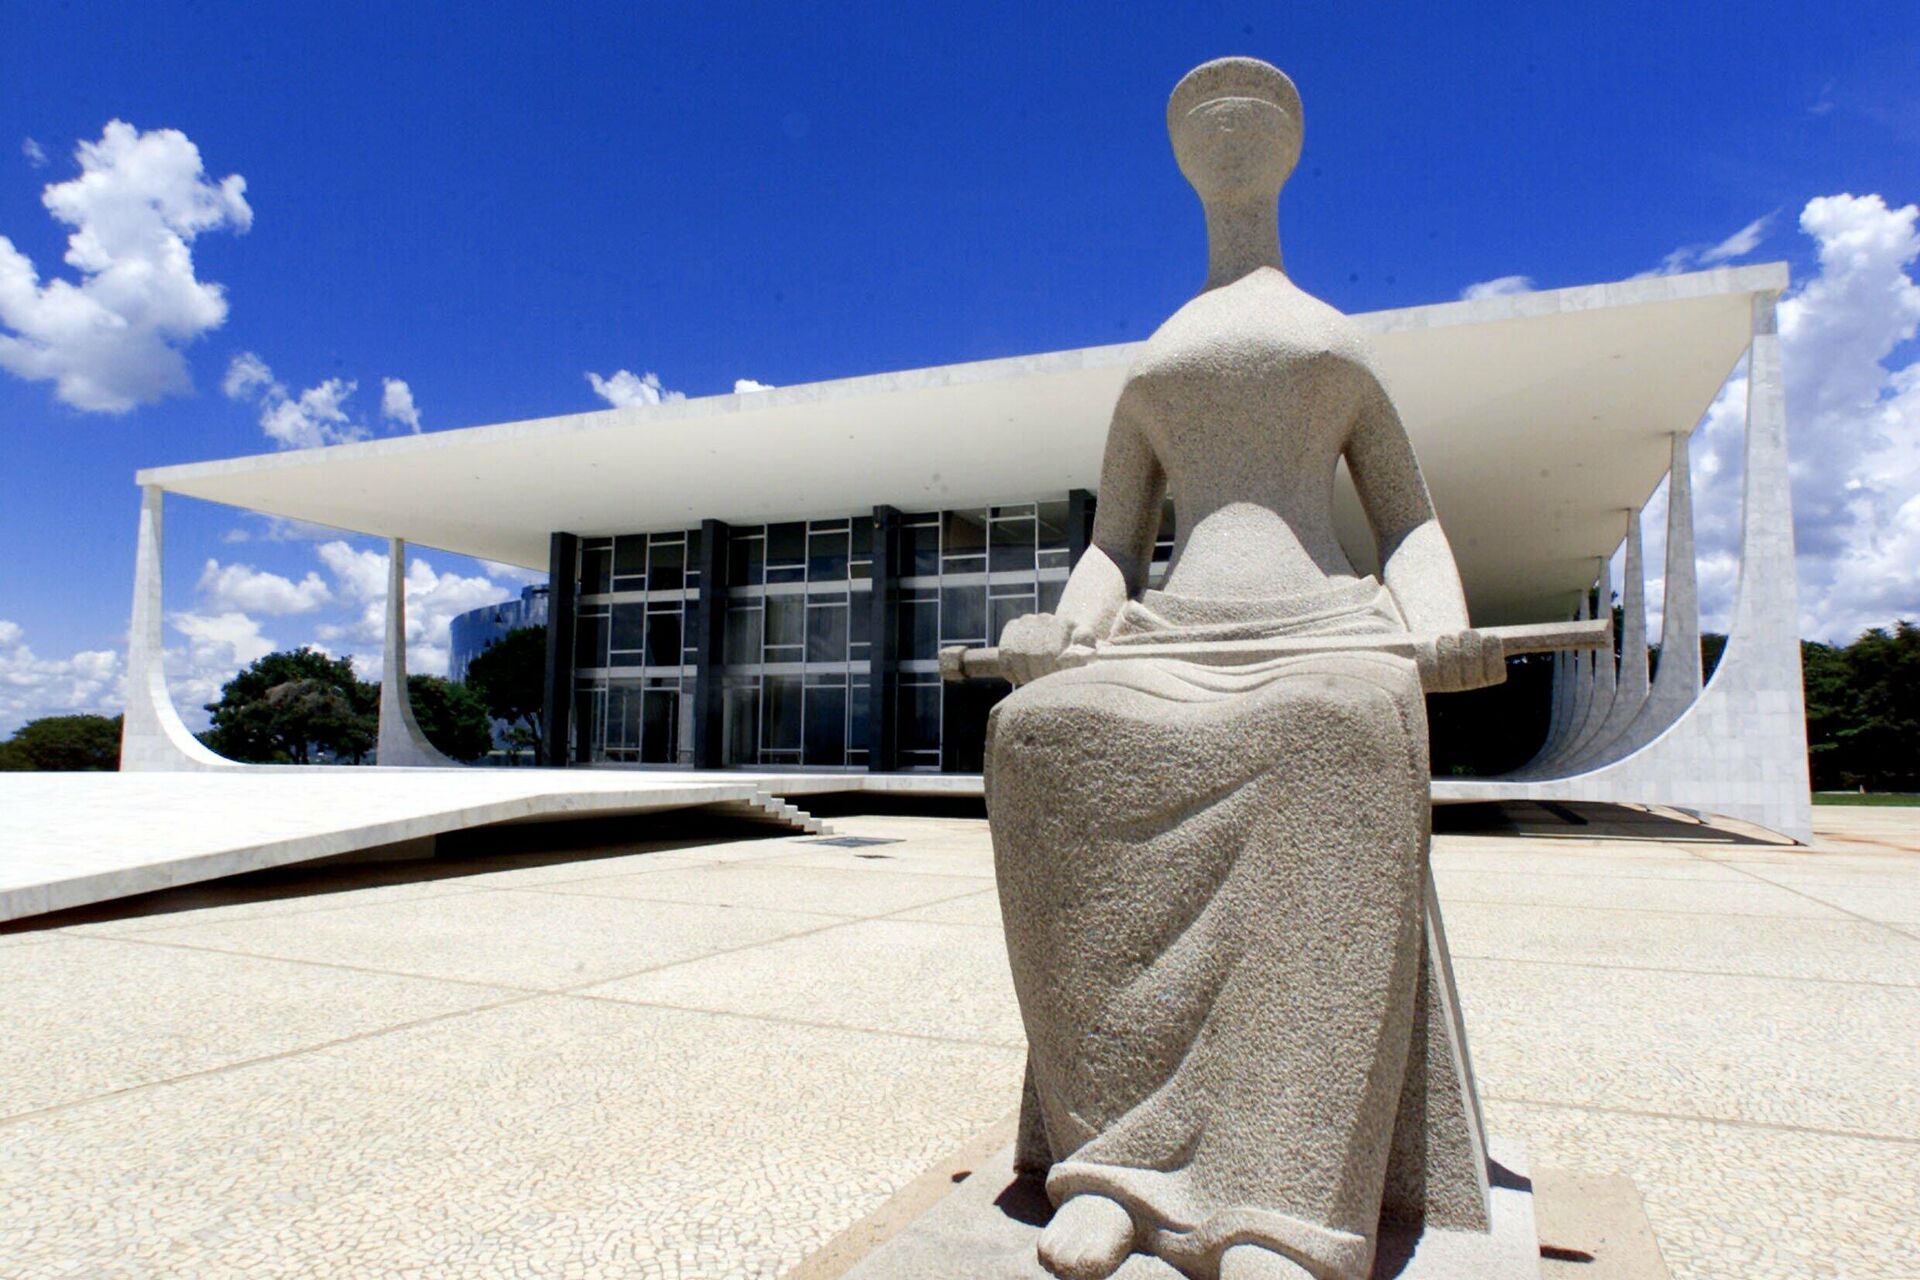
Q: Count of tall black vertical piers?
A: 4